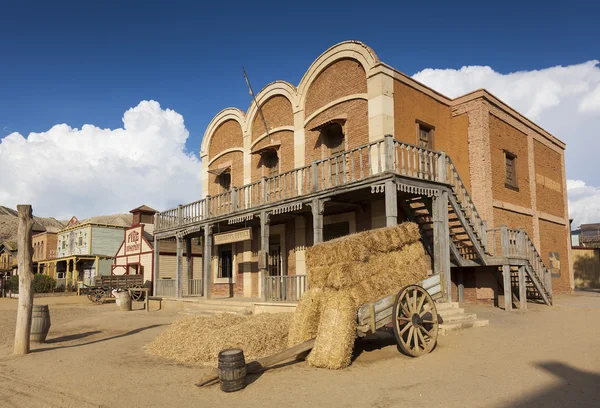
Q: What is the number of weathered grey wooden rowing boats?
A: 0